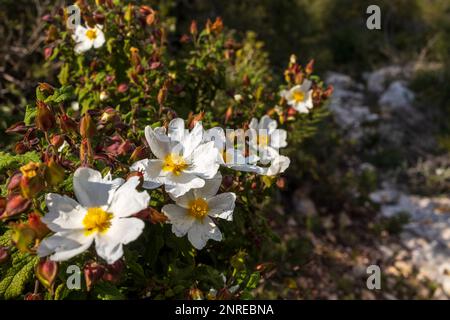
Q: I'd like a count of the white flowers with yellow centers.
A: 7